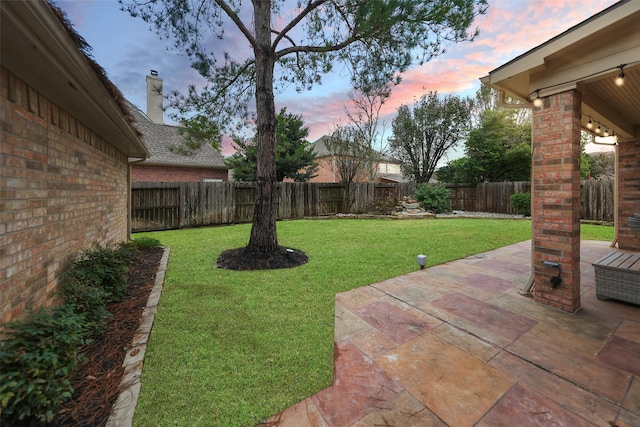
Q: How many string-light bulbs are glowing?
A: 6